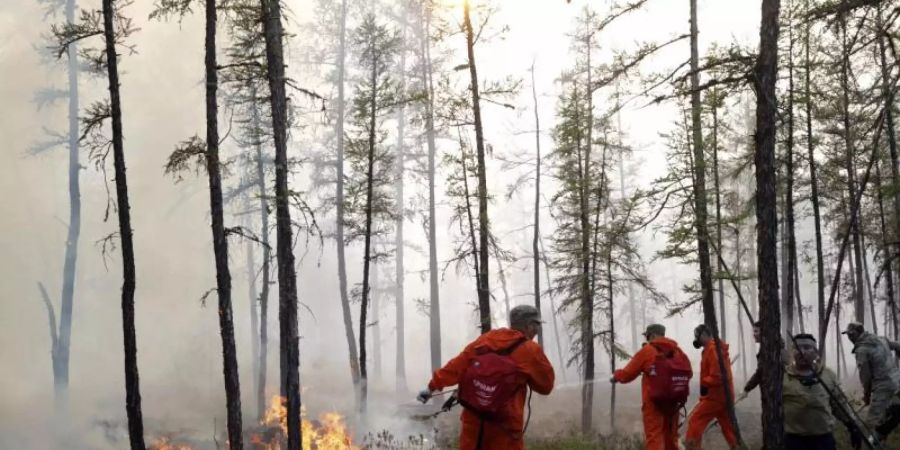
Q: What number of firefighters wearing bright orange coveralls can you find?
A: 3